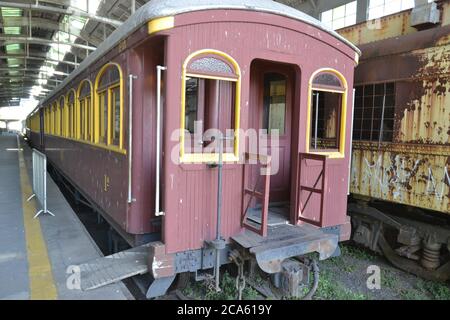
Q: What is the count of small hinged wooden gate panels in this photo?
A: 2